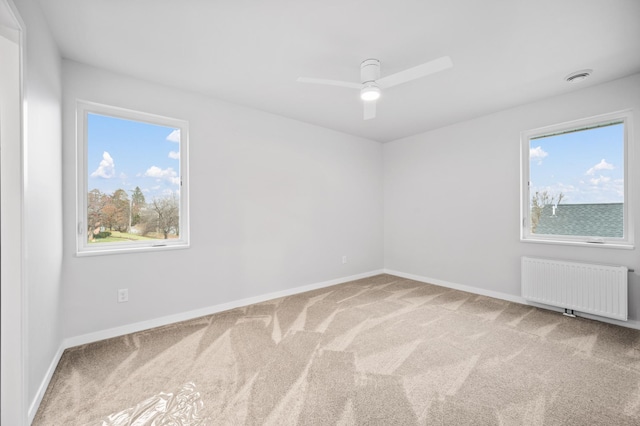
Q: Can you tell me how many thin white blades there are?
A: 3